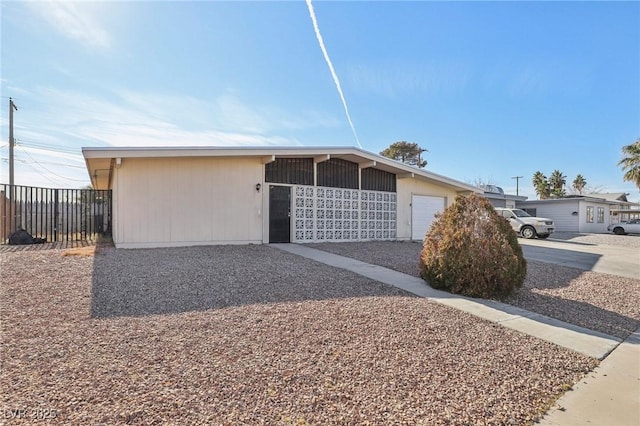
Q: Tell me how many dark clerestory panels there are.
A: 3